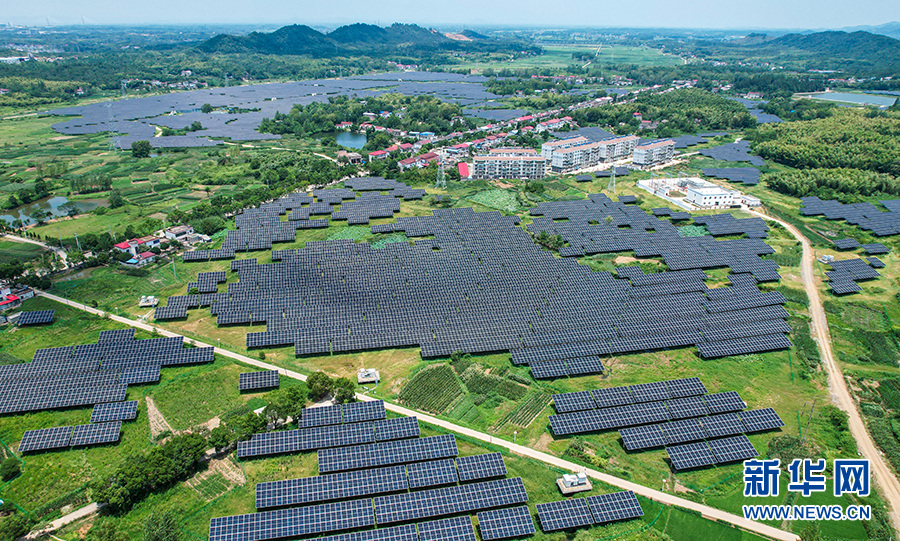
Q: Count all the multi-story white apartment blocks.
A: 6